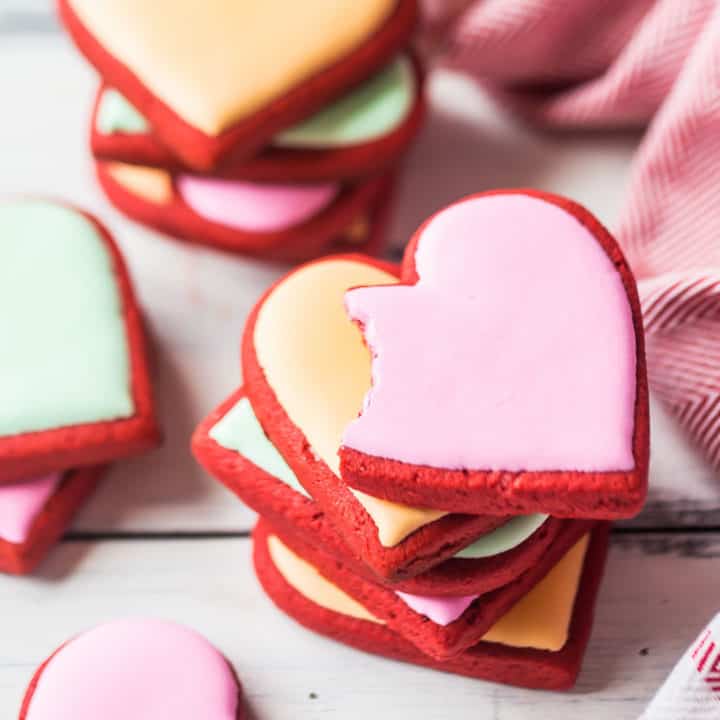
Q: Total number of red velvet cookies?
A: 12